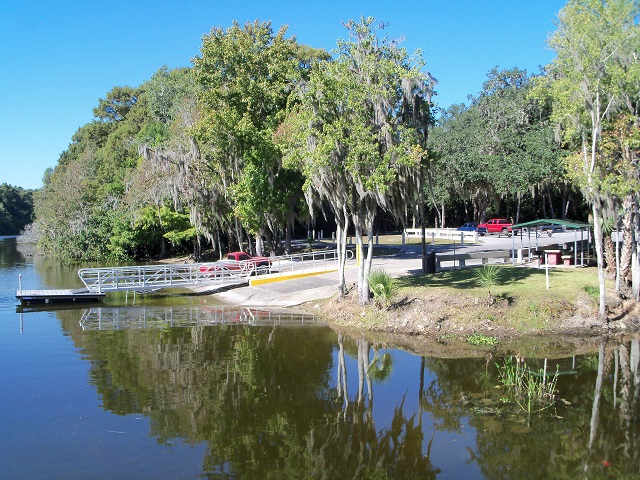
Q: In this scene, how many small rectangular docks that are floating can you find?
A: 1